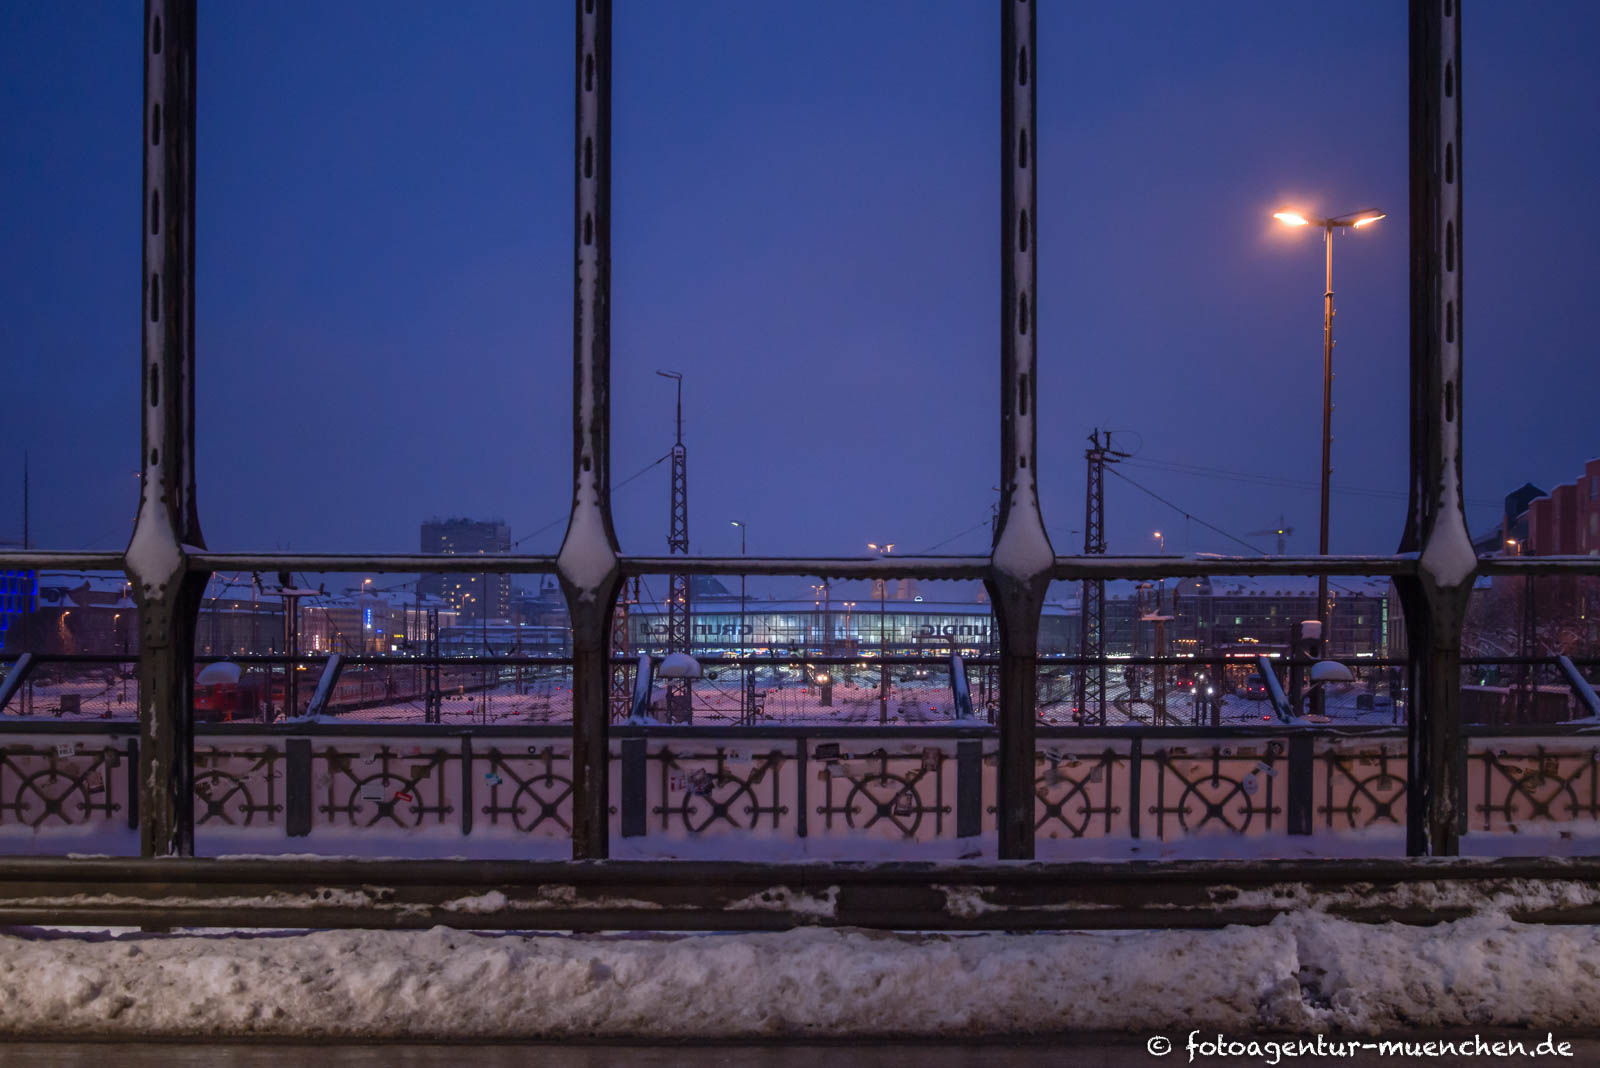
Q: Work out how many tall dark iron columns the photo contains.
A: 4